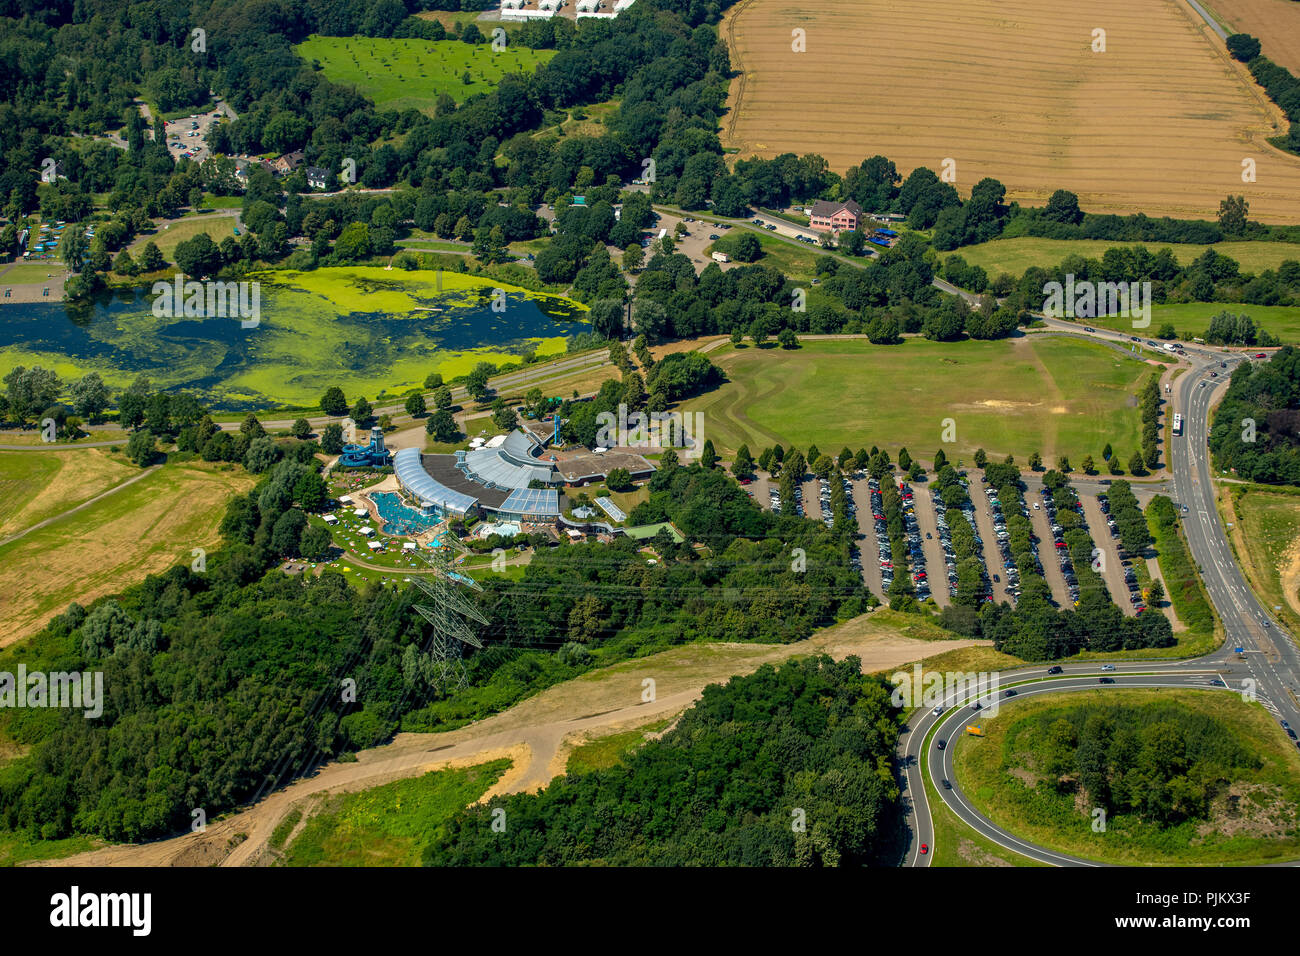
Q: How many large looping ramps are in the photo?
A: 1